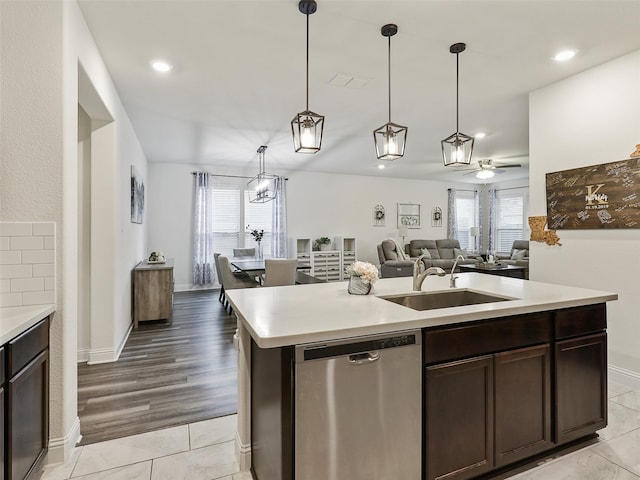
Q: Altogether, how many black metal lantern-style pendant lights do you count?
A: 3